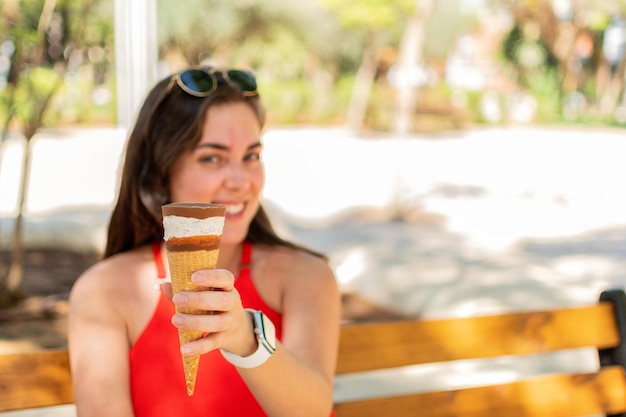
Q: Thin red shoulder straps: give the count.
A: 2